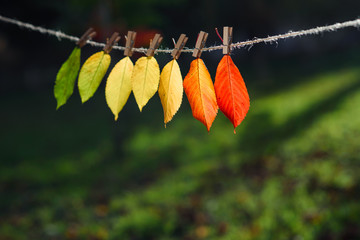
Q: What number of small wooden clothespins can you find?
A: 7